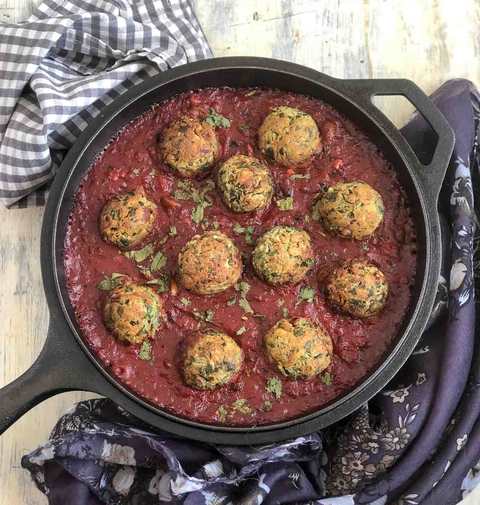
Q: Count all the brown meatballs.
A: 11